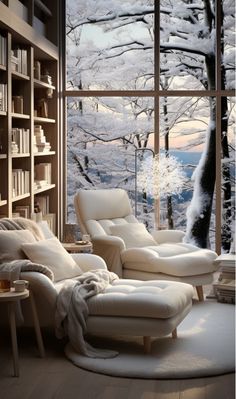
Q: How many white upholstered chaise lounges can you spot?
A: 2